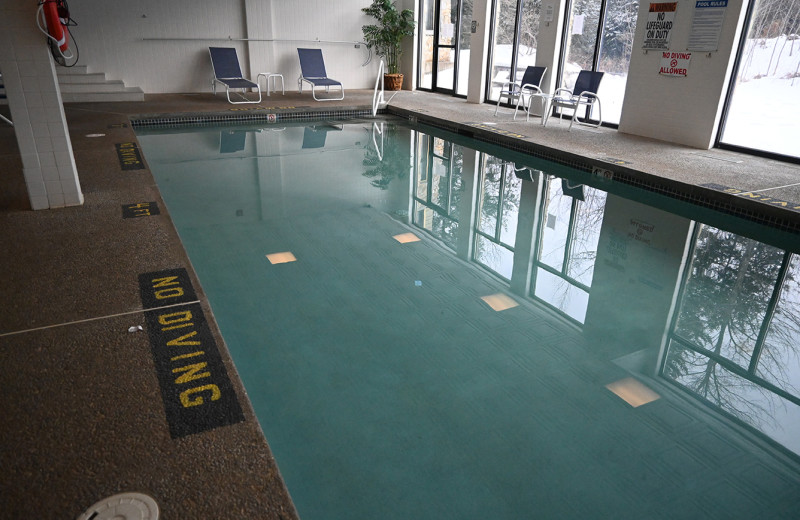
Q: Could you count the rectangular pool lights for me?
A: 4